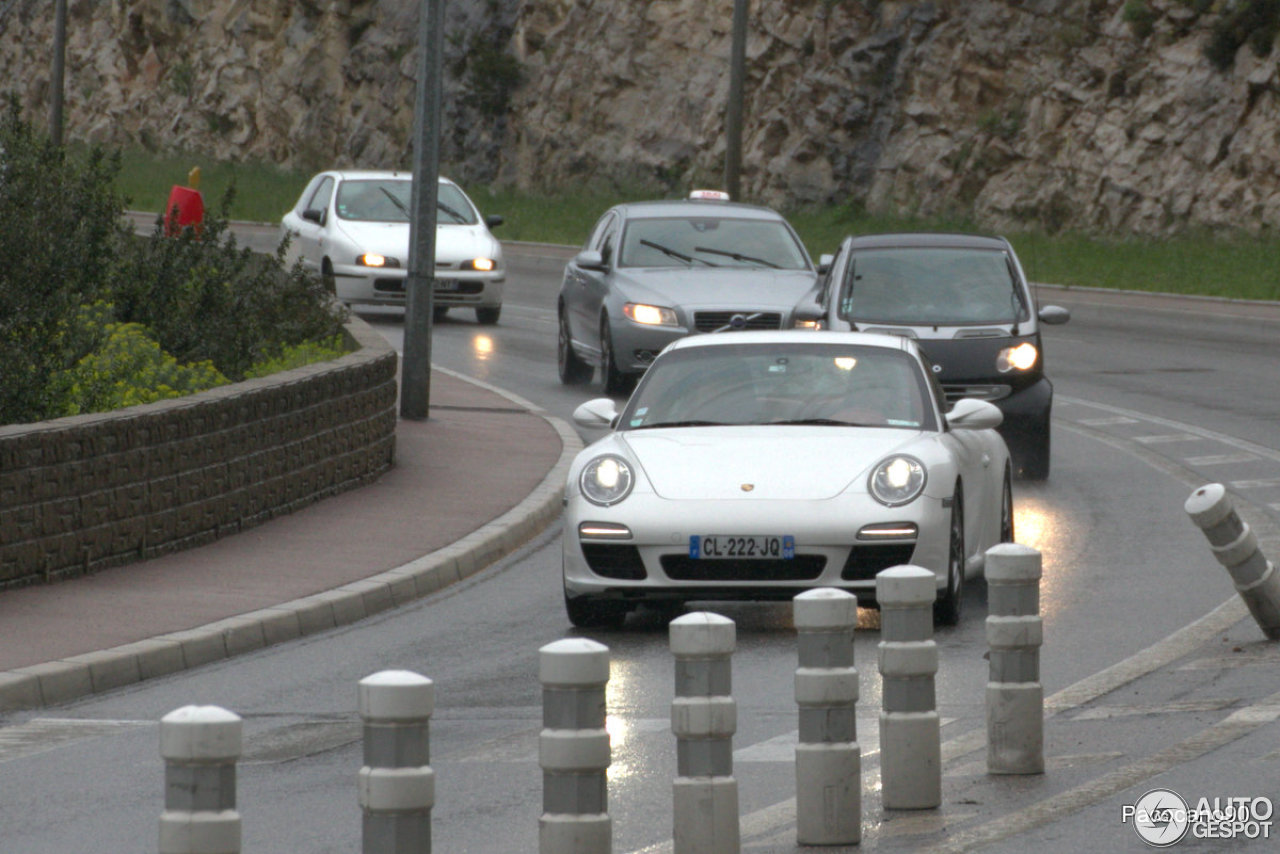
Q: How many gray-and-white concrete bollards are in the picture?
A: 8